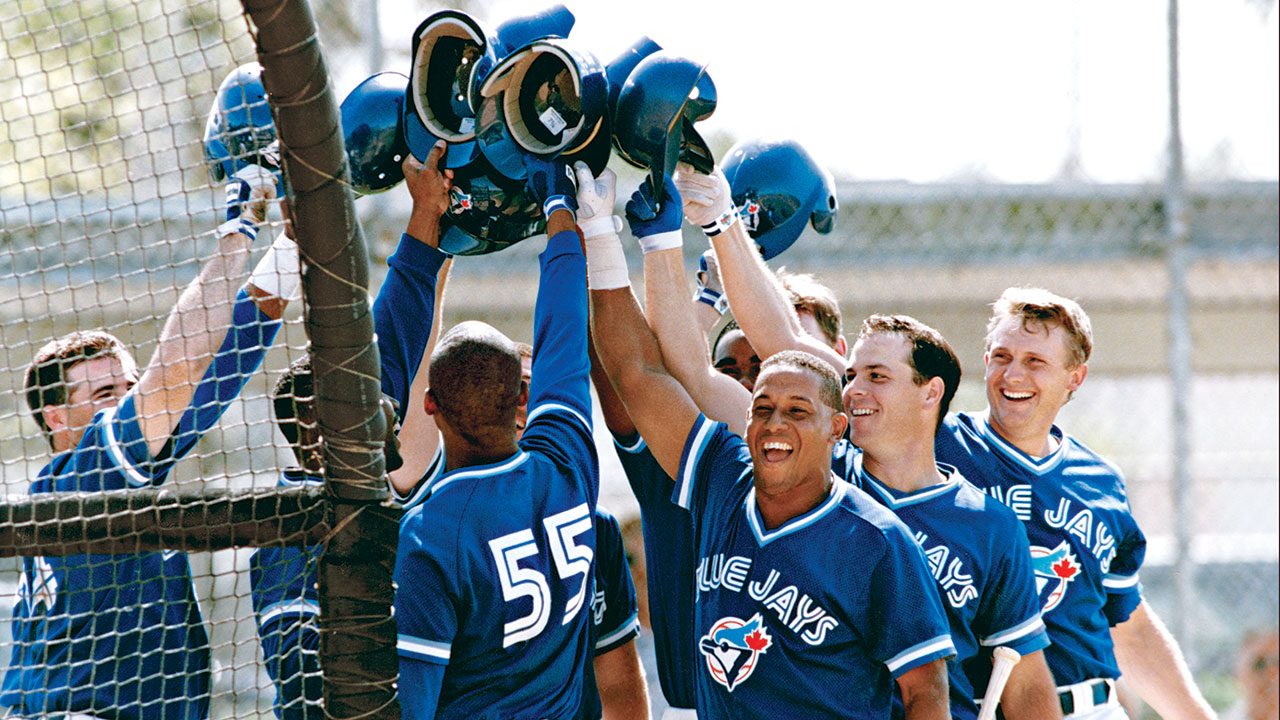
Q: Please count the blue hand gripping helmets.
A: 2